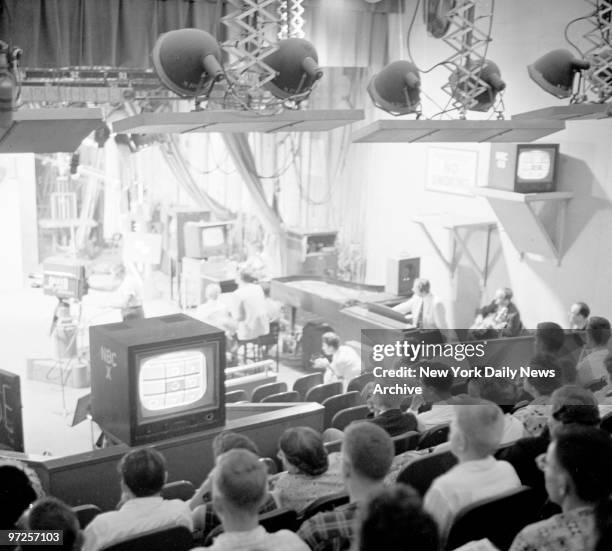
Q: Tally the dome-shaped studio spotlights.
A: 5